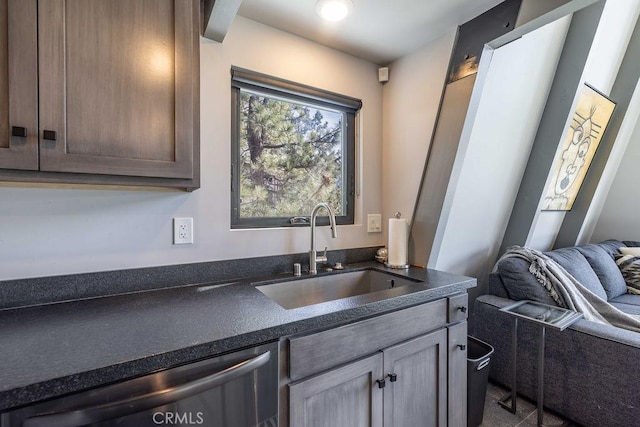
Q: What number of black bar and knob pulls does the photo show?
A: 6